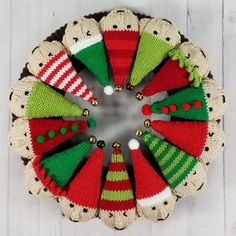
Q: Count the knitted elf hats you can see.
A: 14